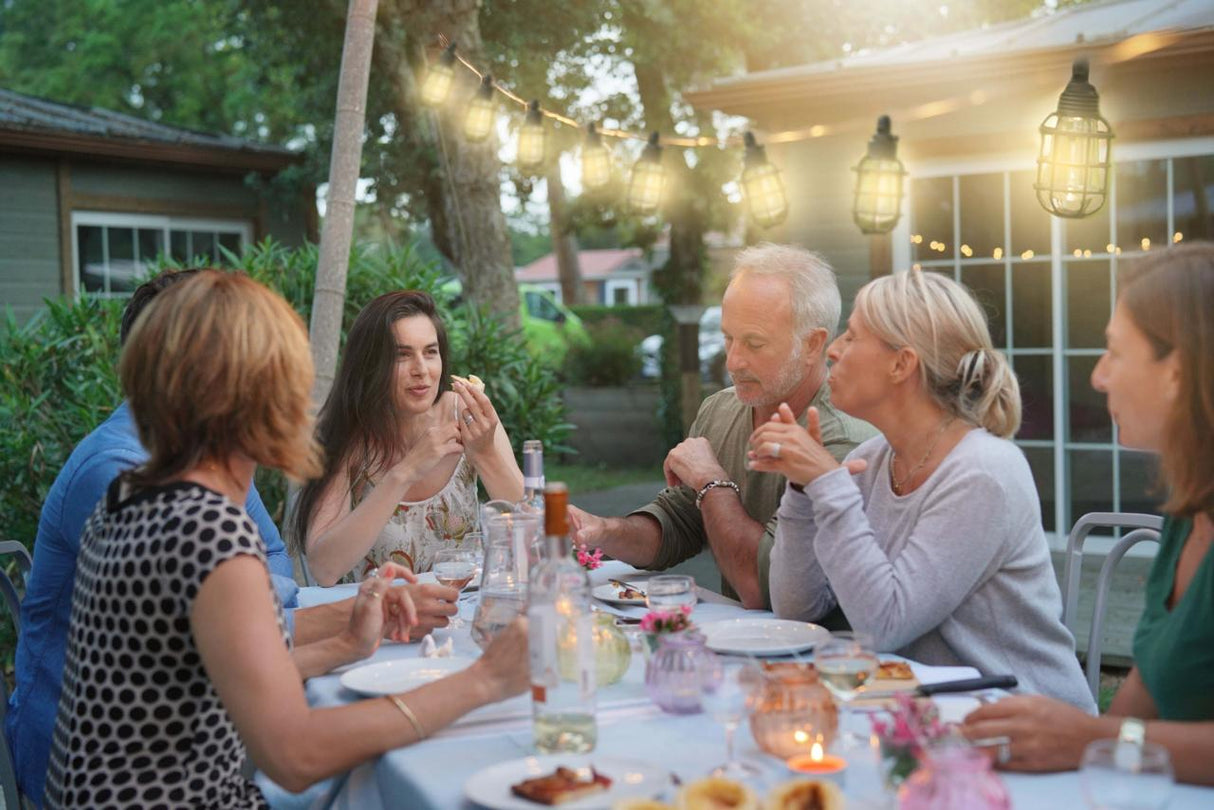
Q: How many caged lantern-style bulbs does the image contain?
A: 8